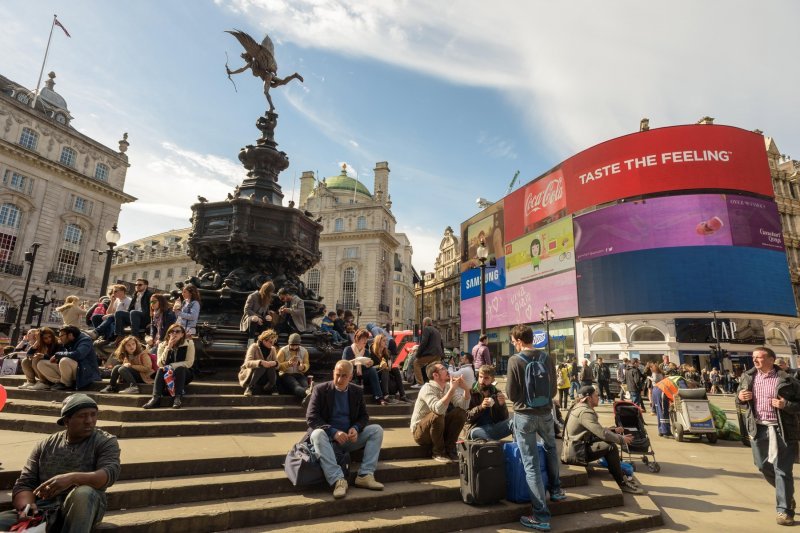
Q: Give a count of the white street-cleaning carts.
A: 1